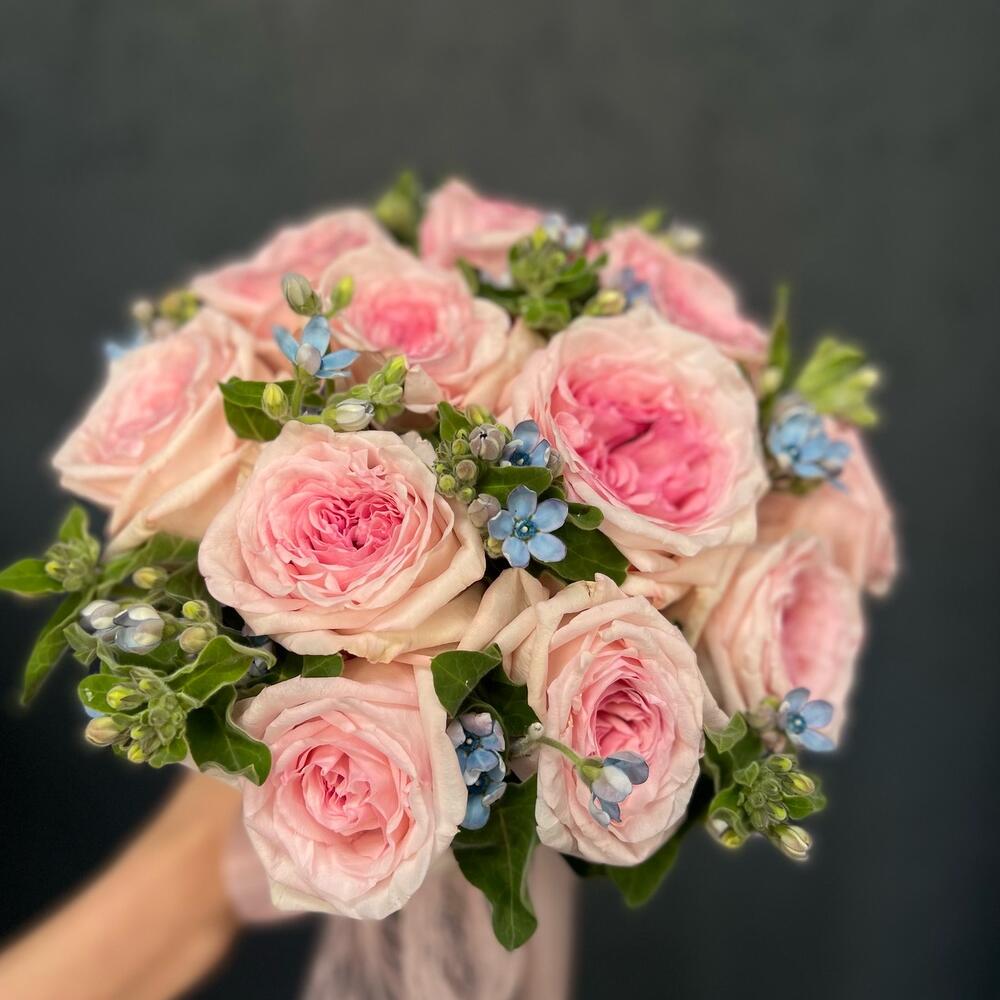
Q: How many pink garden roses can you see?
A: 11